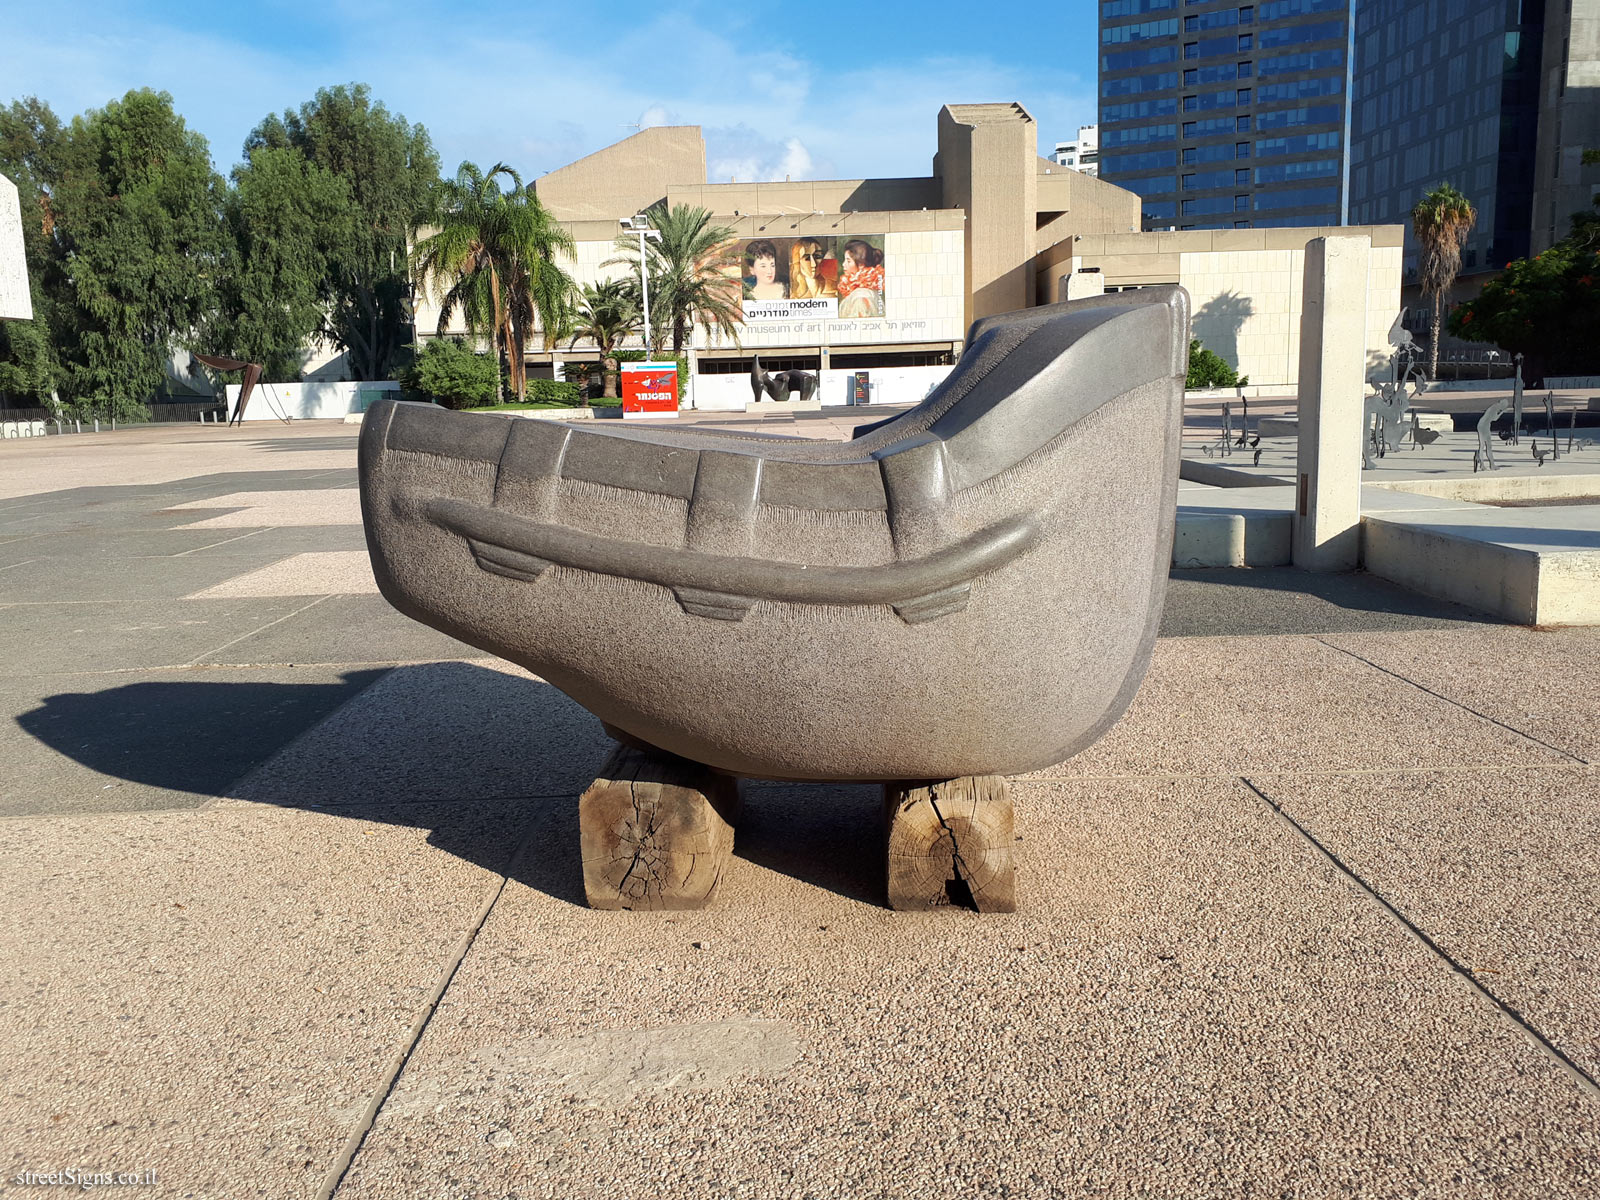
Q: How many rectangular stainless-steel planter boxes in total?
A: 0